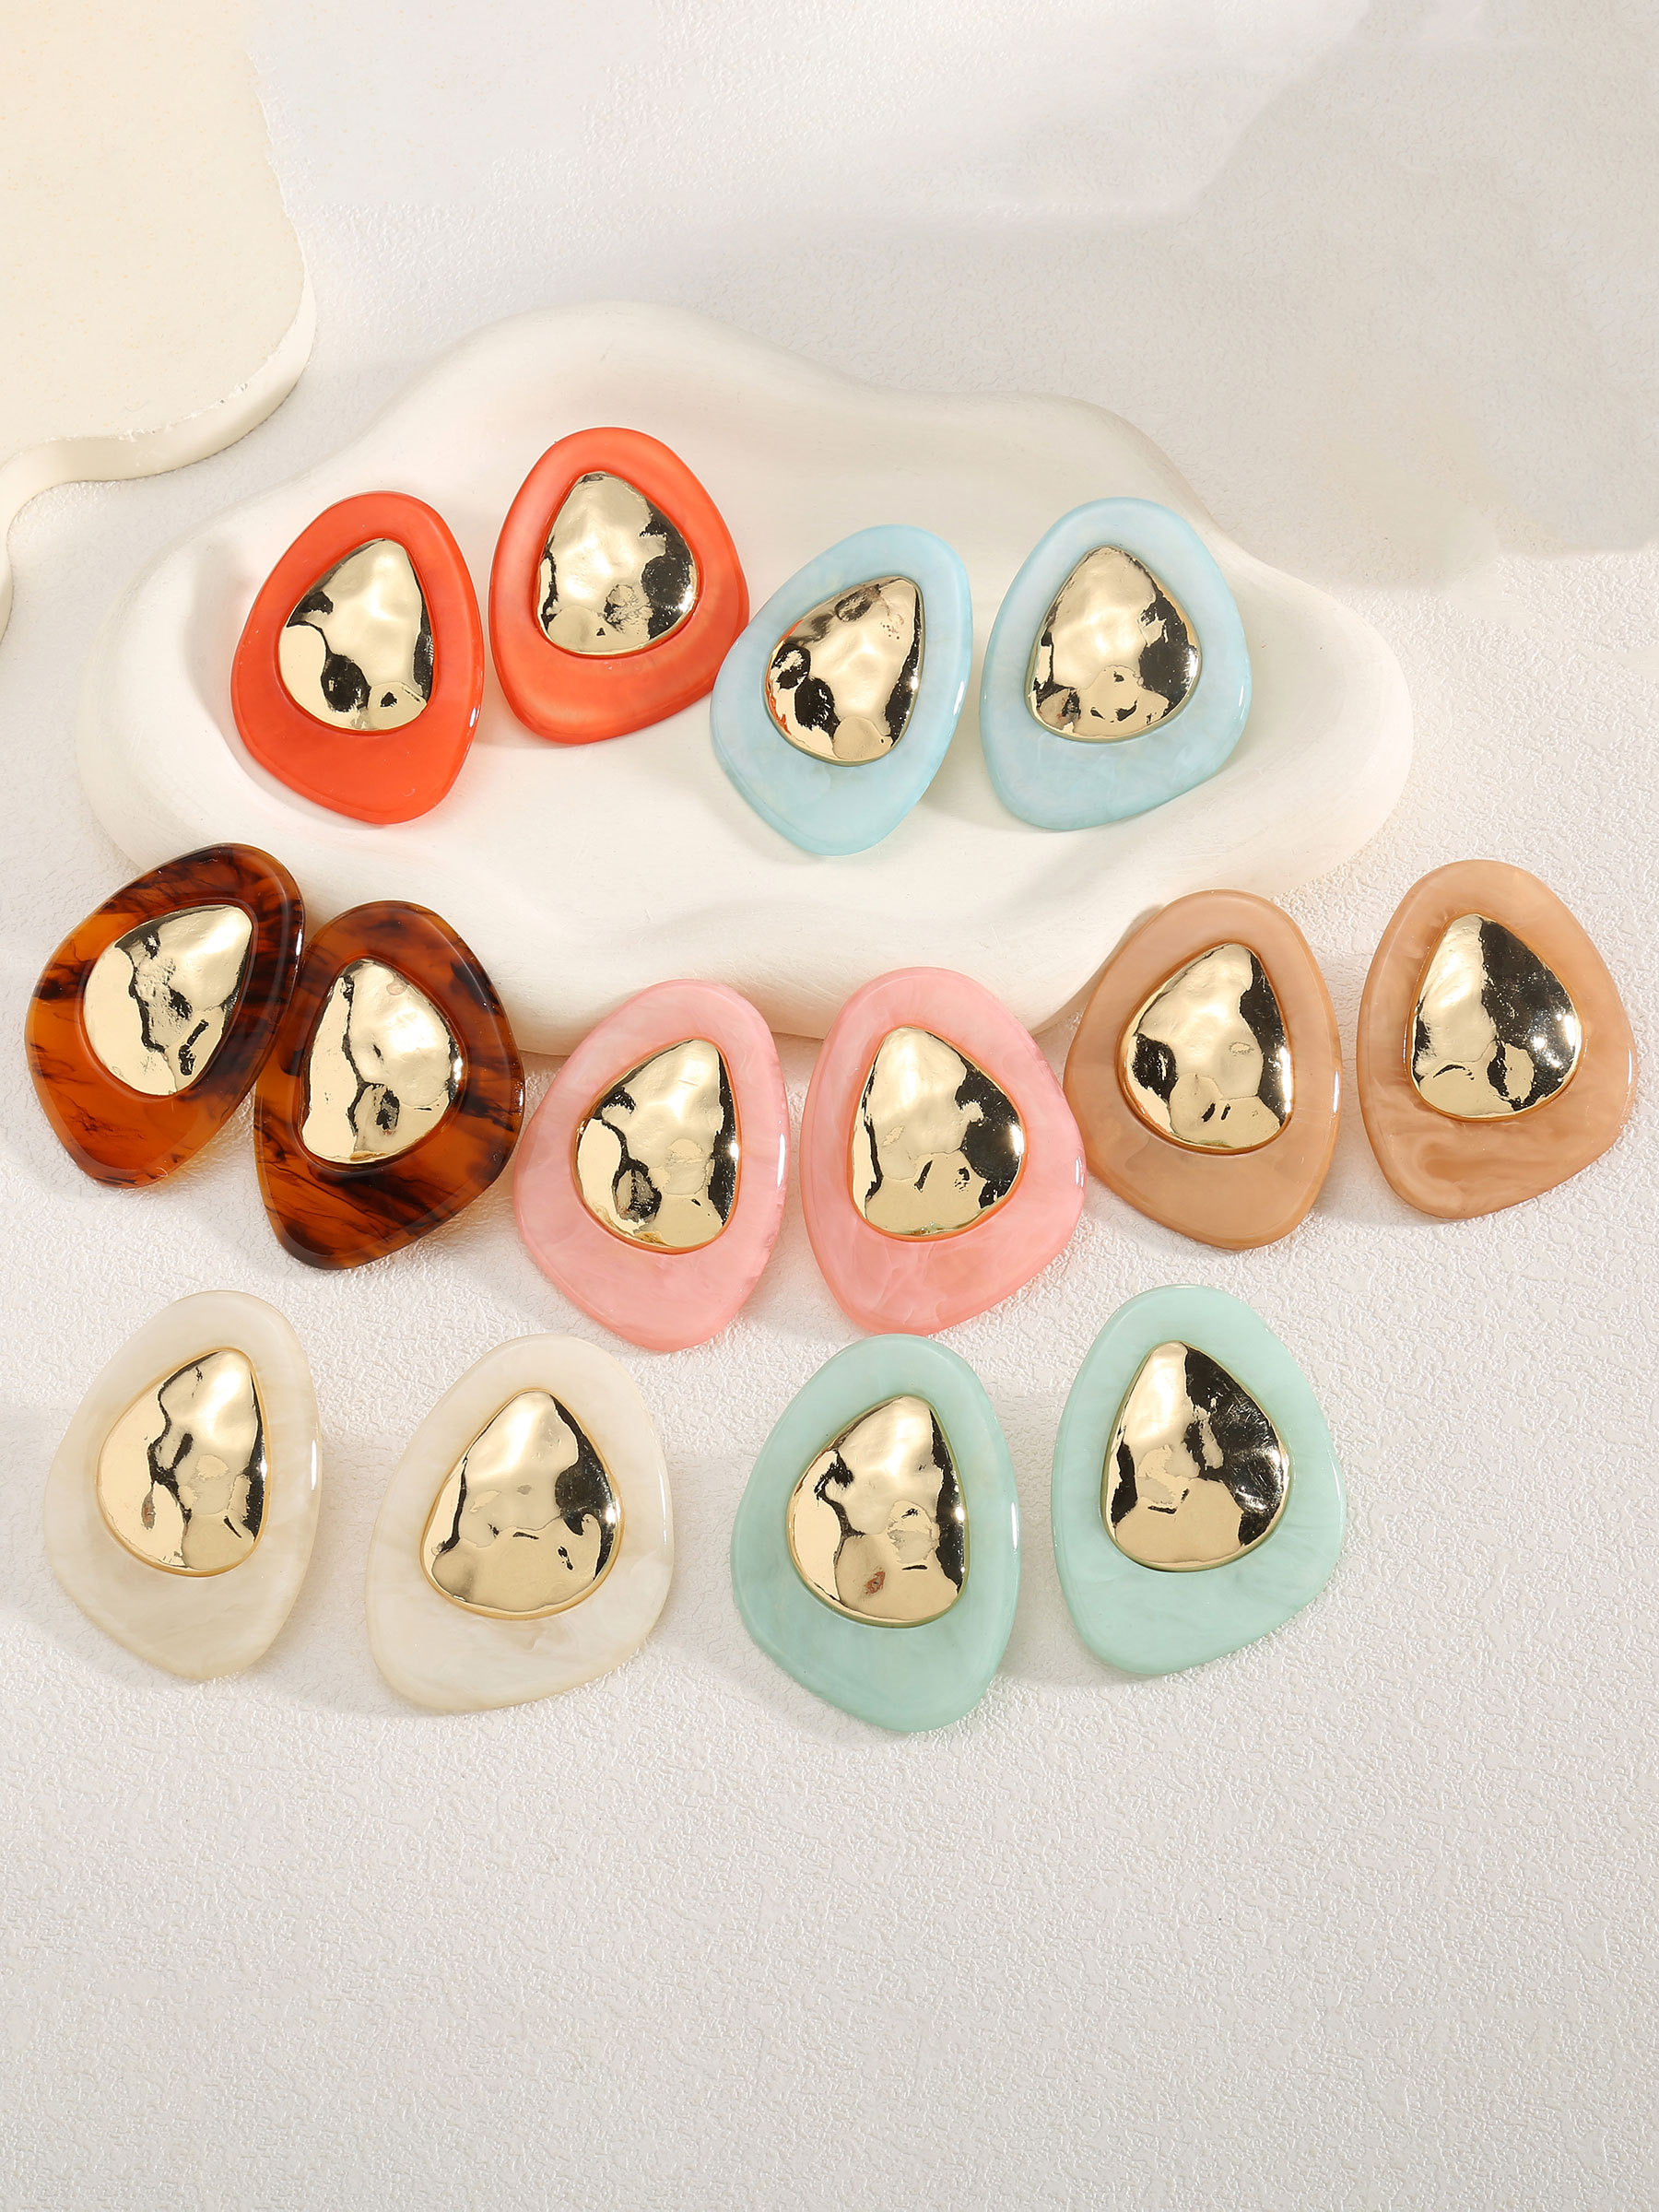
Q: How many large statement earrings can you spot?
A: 14